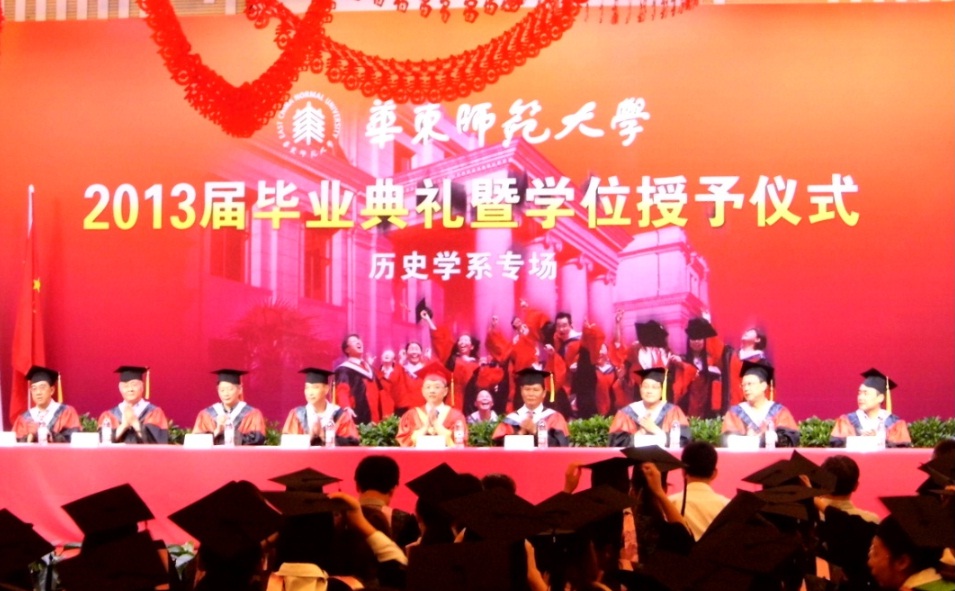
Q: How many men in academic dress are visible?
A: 9